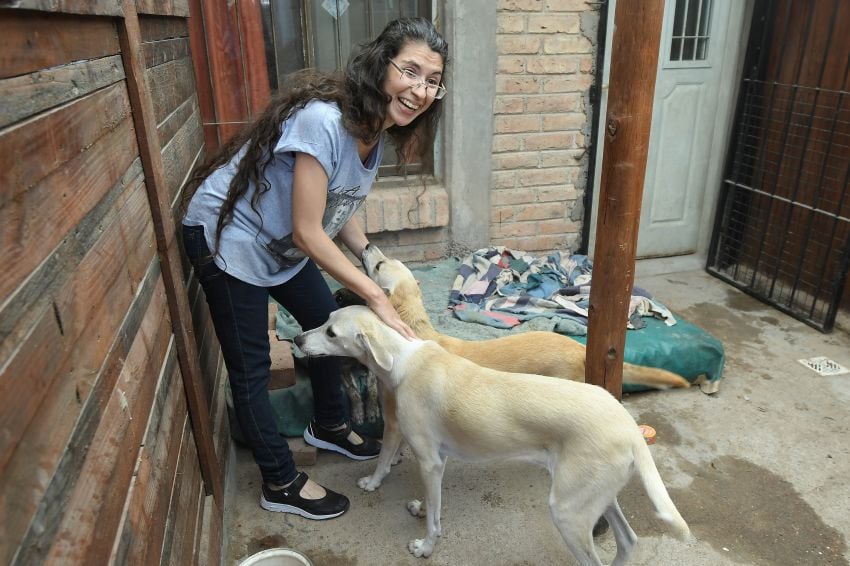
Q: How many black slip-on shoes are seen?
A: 2